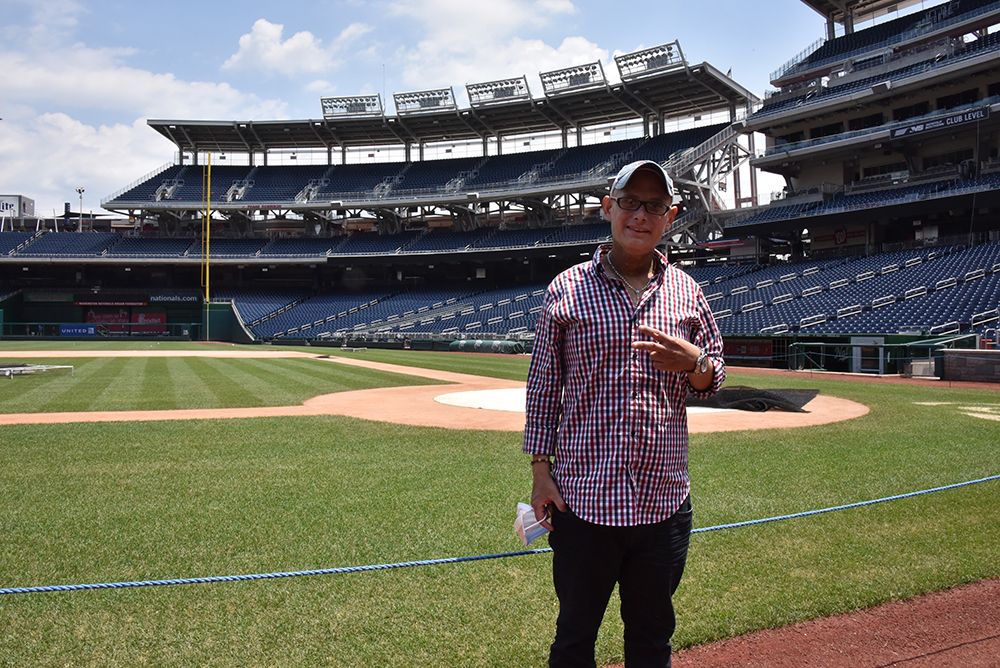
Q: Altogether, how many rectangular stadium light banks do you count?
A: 5